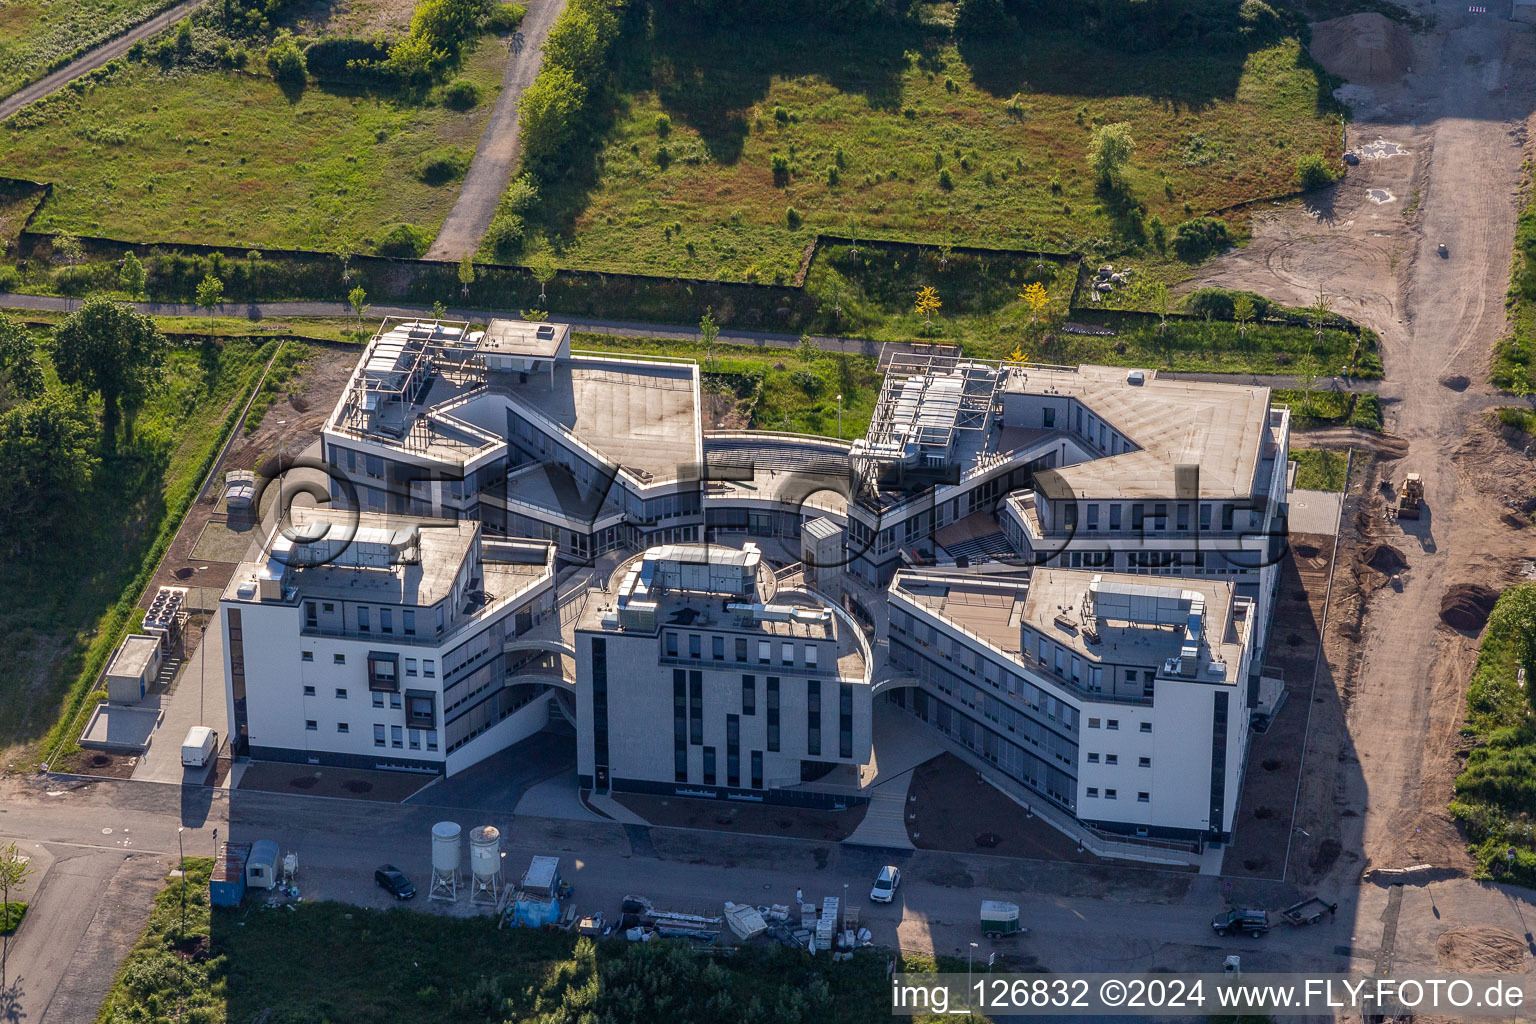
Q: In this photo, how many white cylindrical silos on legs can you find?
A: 2